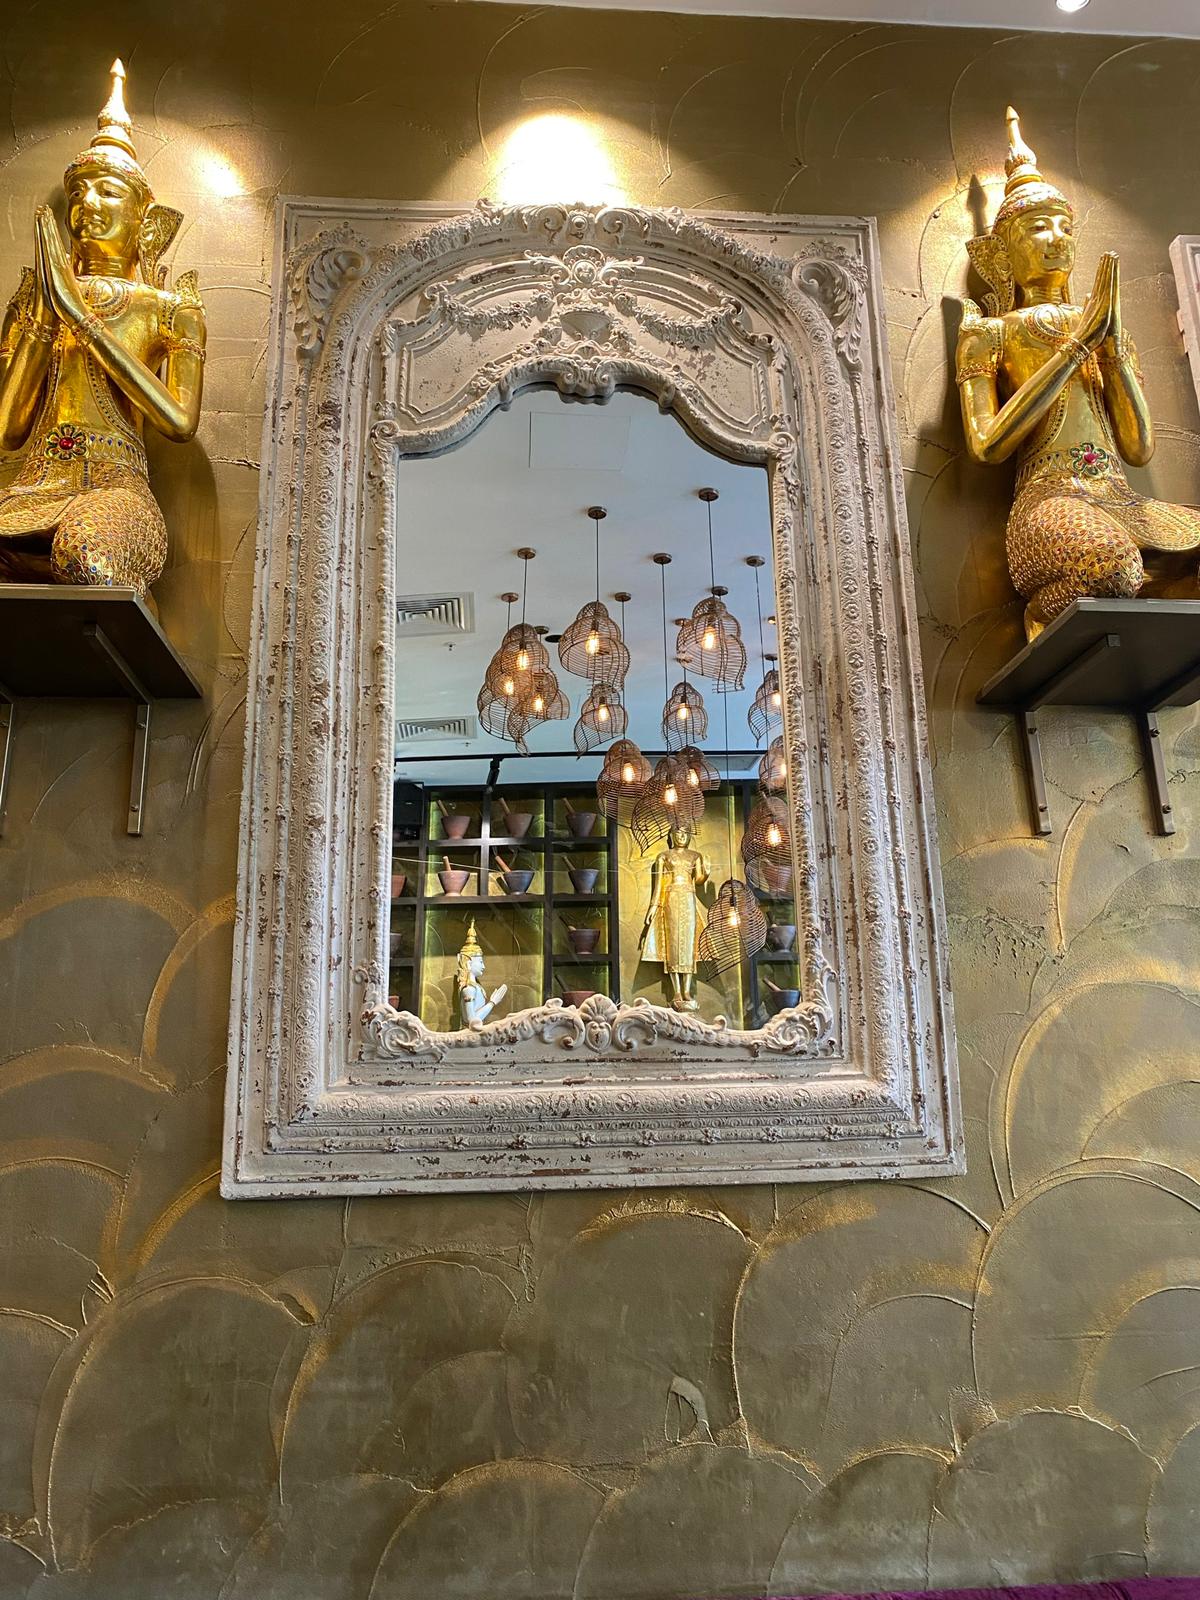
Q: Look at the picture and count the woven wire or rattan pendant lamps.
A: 14